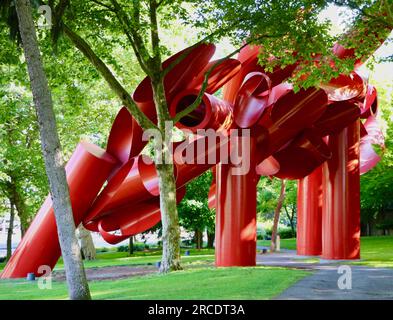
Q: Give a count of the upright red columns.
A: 3